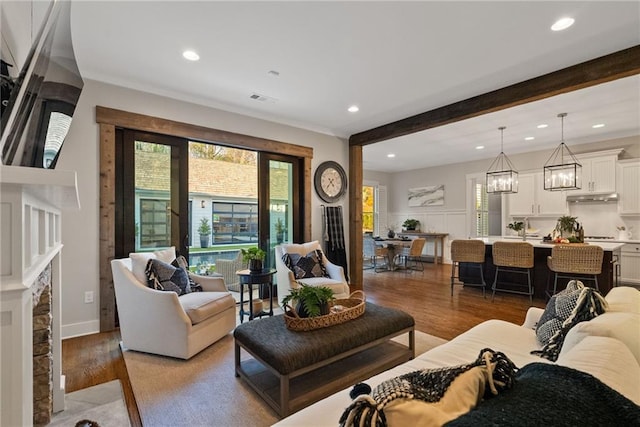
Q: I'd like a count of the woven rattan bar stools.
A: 3